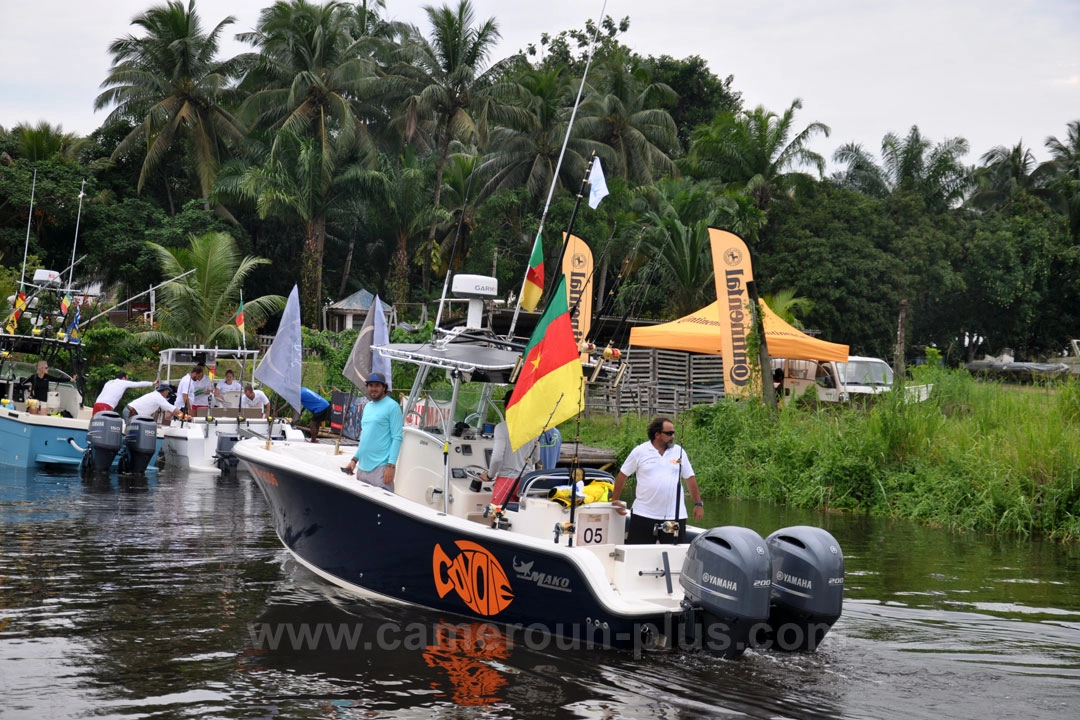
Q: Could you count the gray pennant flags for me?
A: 2